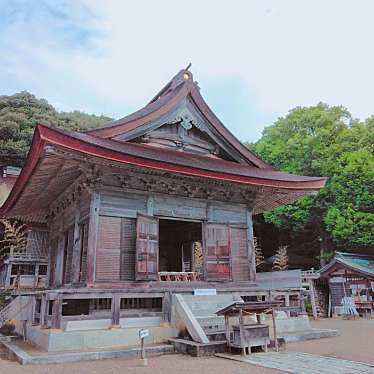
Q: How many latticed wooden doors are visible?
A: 2